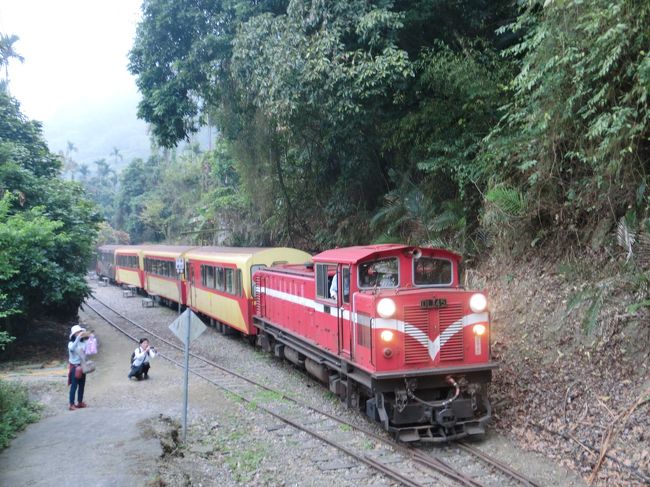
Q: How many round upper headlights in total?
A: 2